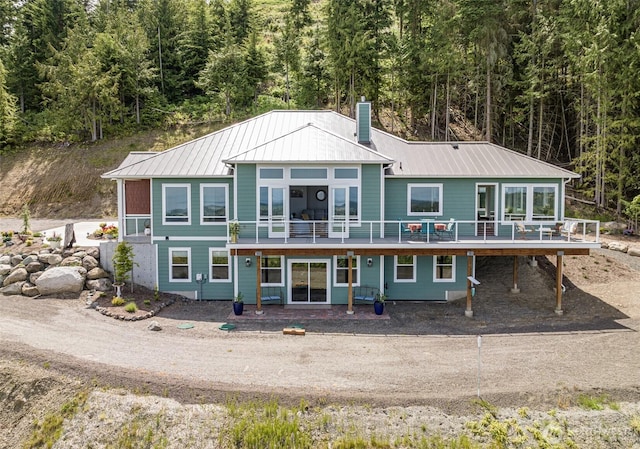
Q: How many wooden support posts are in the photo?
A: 5